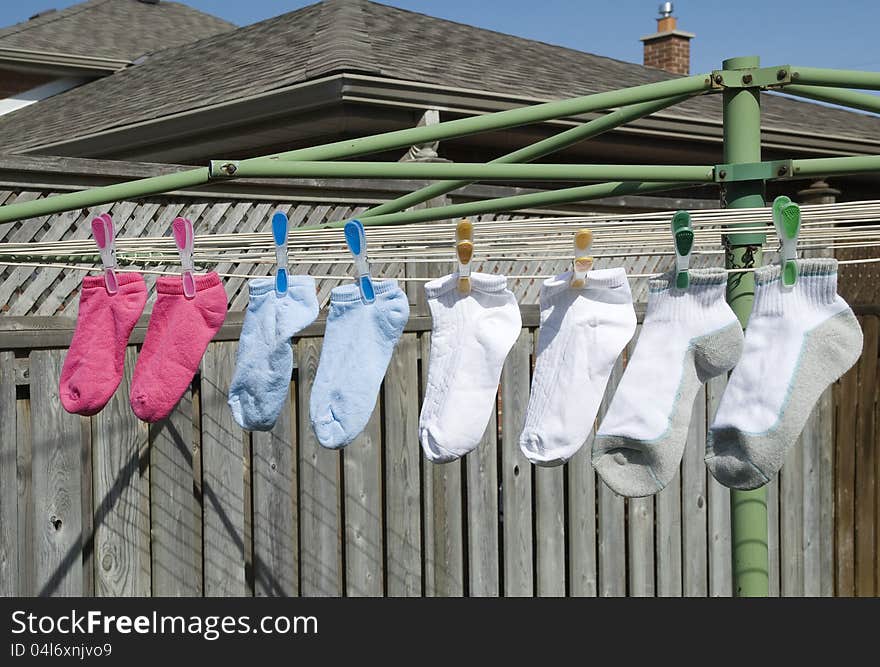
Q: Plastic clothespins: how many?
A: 8